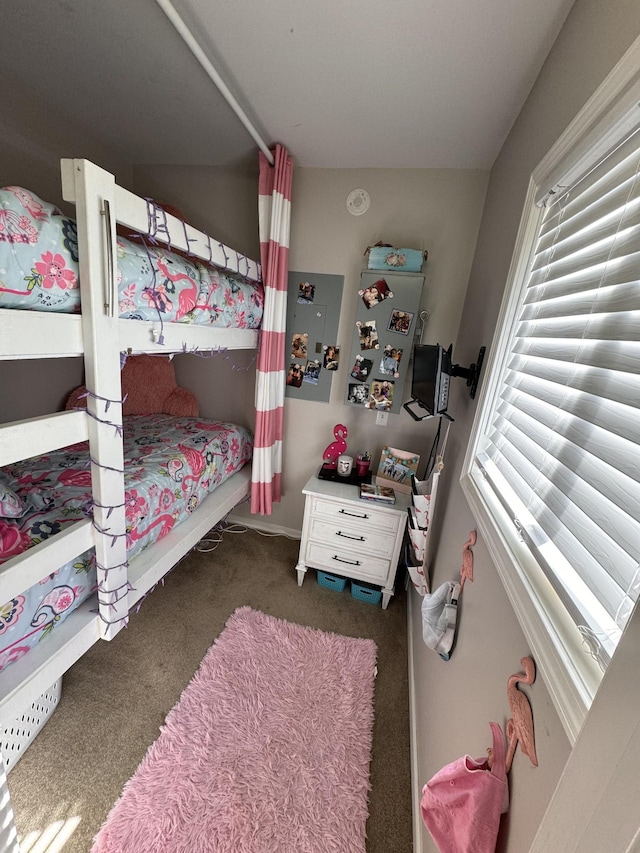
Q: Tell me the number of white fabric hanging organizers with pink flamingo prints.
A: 1